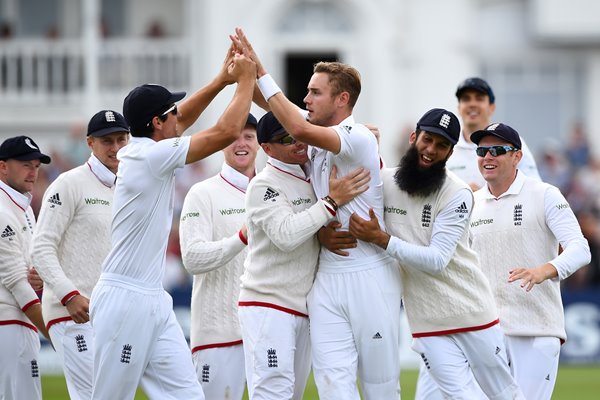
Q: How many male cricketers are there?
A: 9